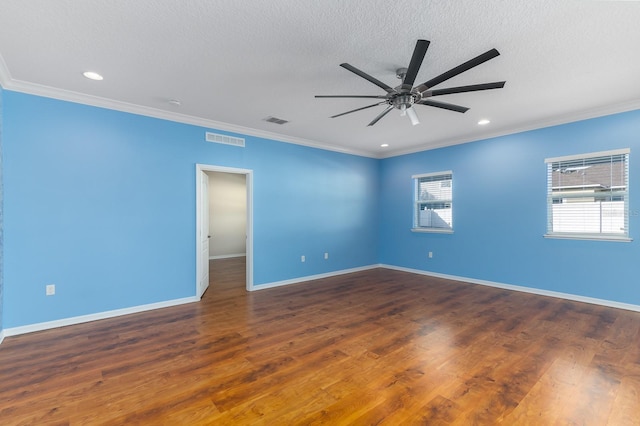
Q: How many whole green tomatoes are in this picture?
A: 0